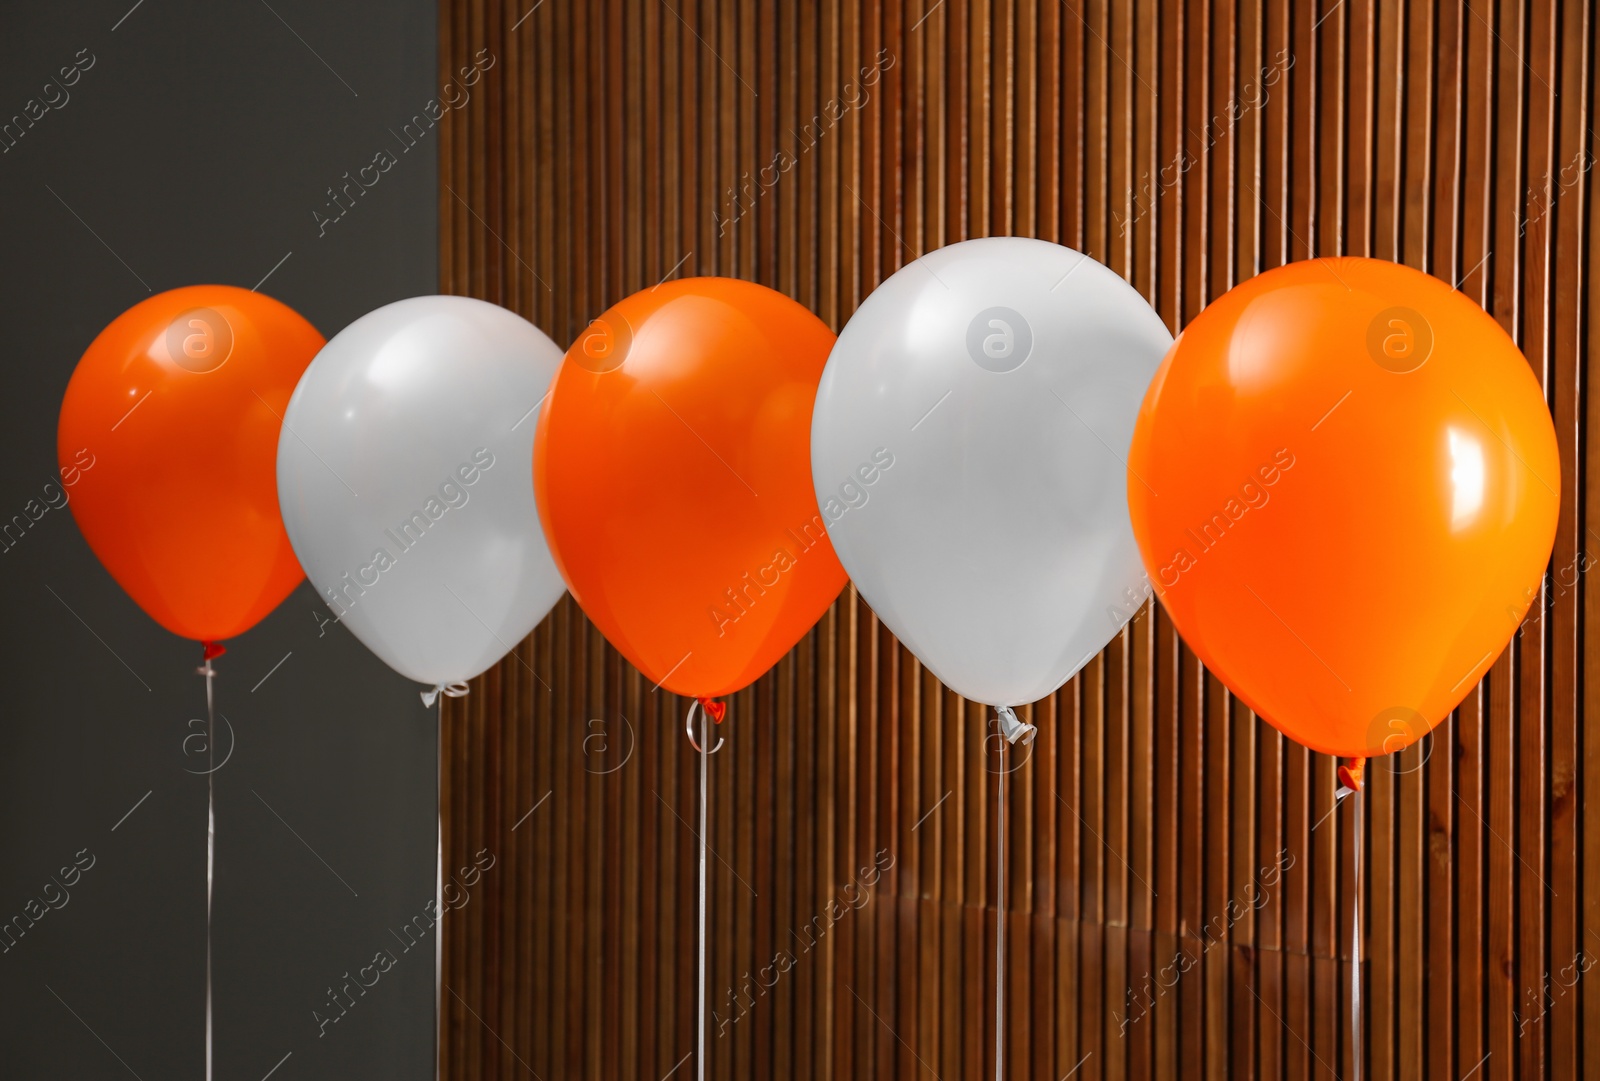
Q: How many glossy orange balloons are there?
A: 3